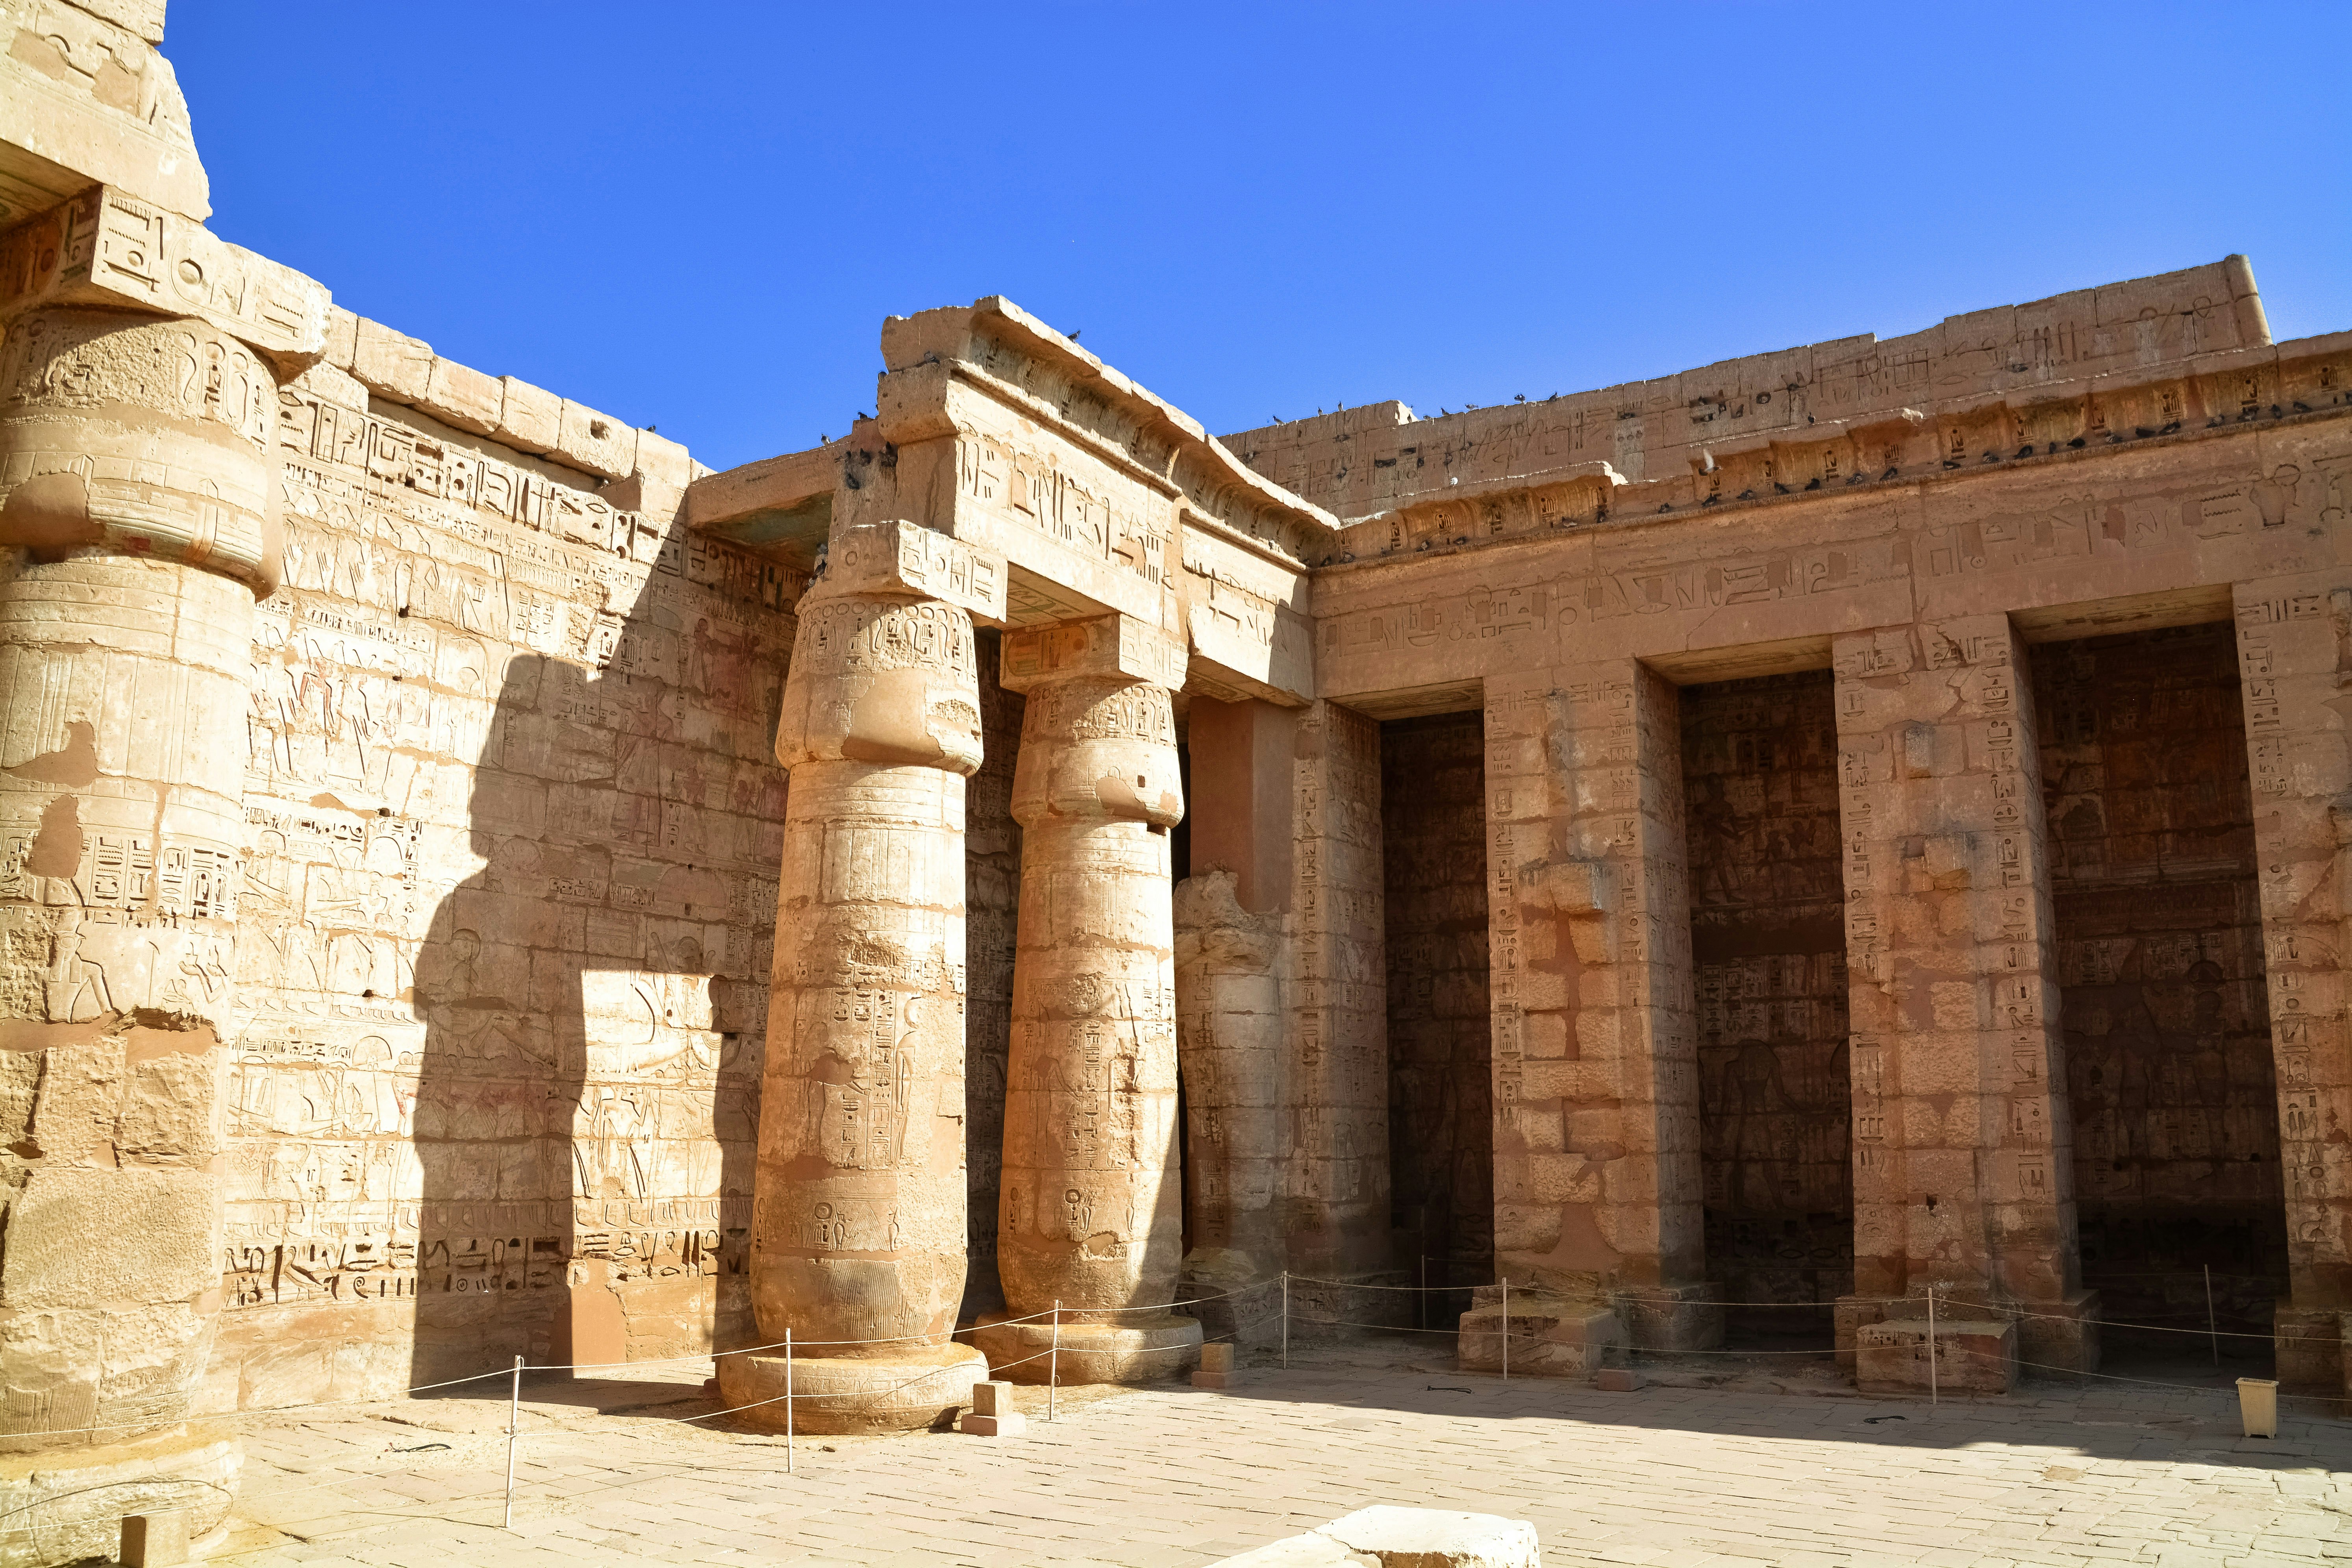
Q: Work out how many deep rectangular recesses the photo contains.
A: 3